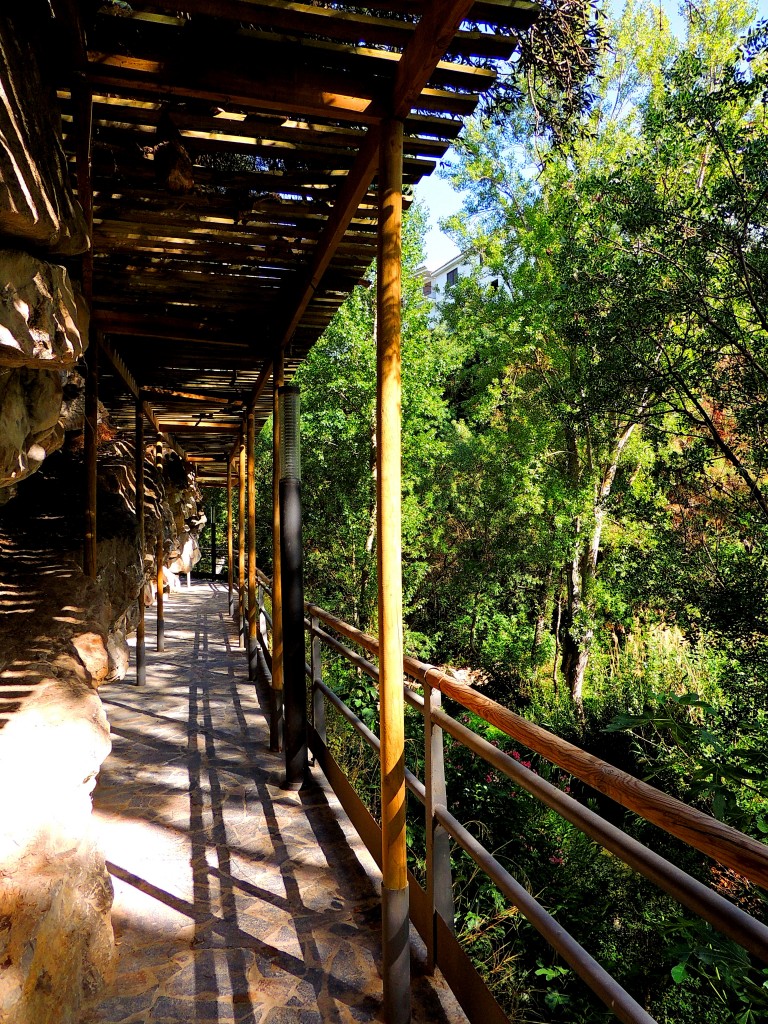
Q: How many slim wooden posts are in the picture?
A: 8